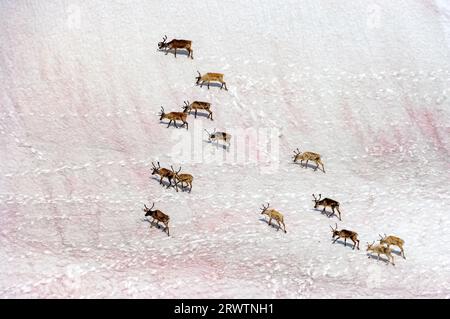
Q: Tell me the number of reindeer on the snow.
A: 14